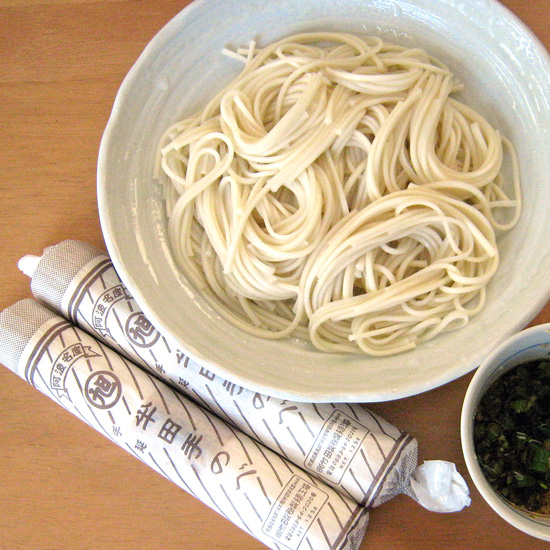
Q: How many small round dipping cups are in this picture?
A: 1